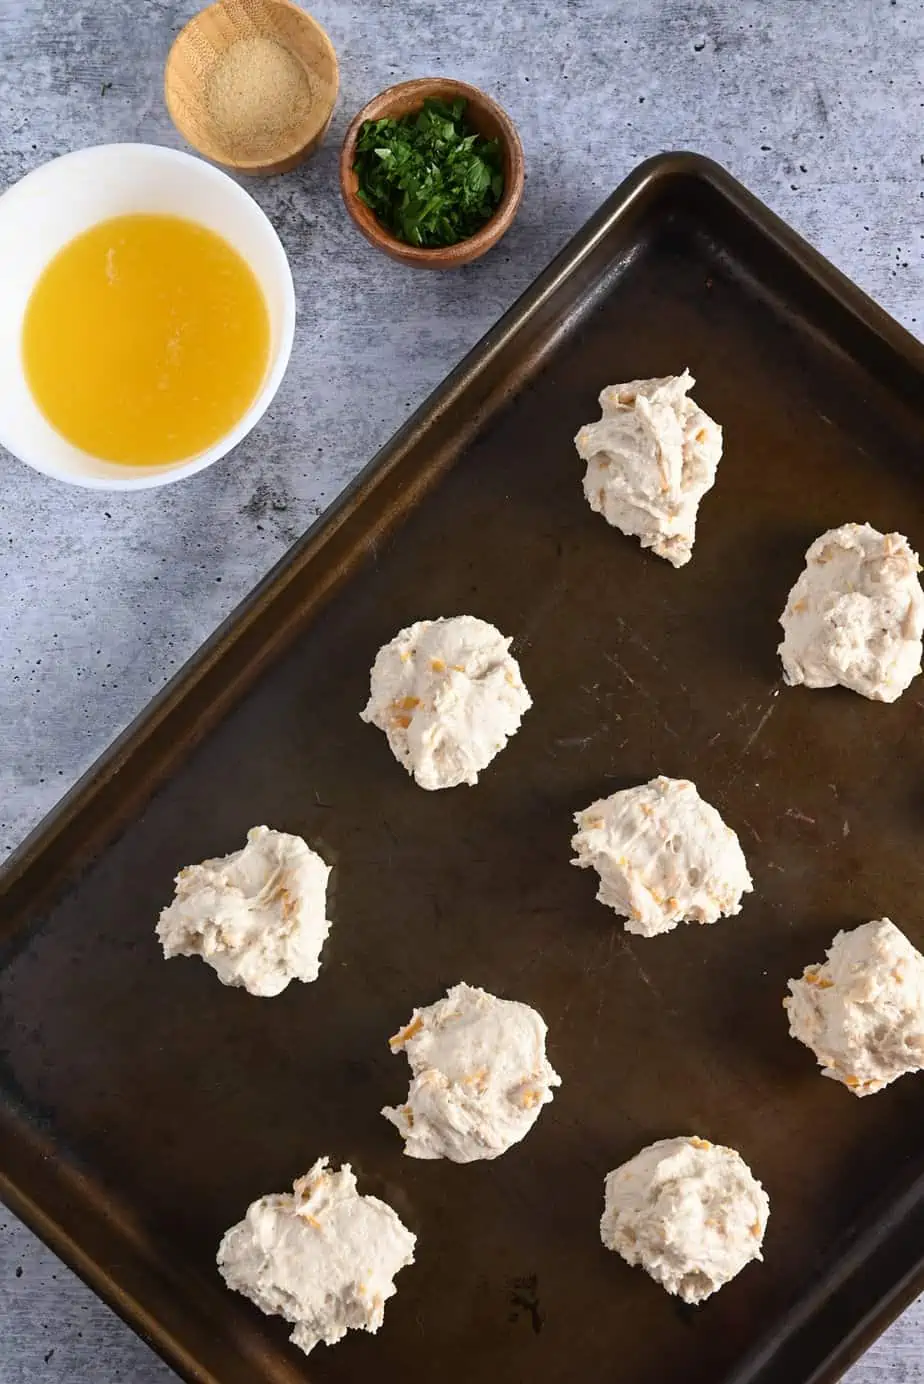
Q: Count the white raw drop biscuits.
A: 9